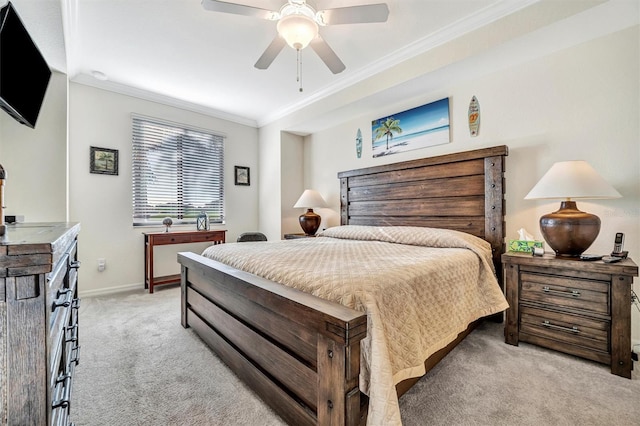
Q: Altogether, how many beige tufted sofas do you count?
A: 0